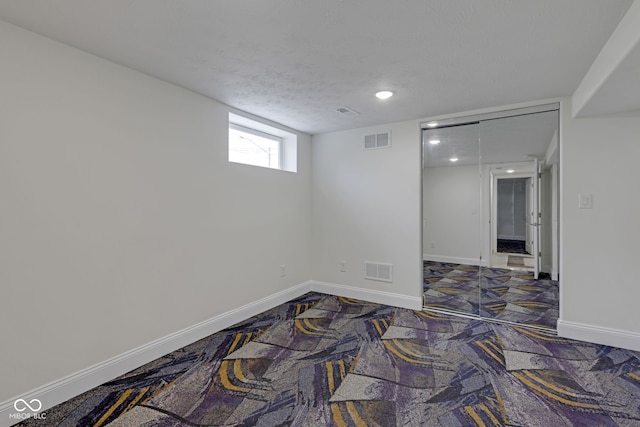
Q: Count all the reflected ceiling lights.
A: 4